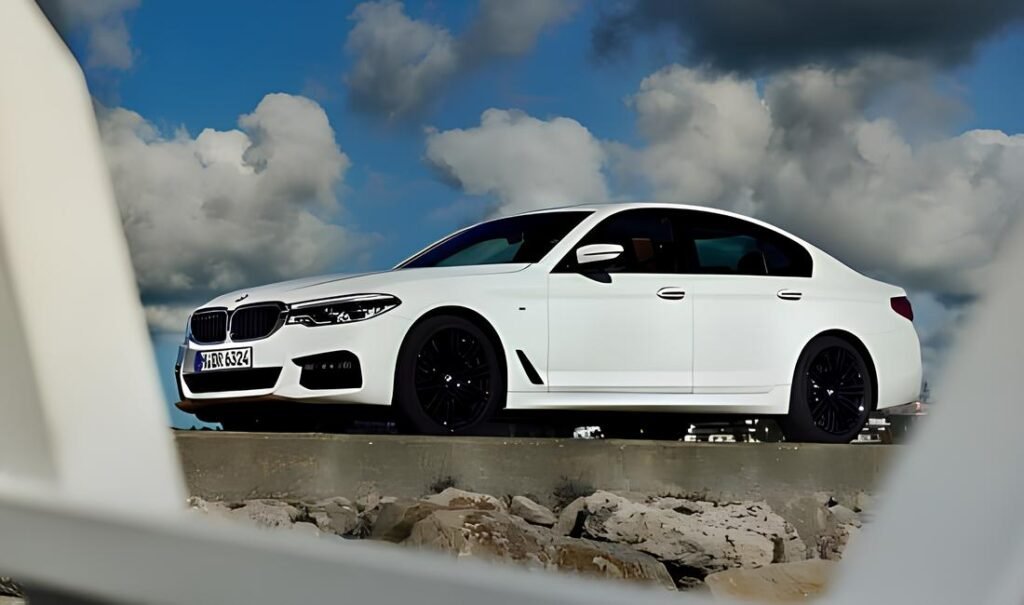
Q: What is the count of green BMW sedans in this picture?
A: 0